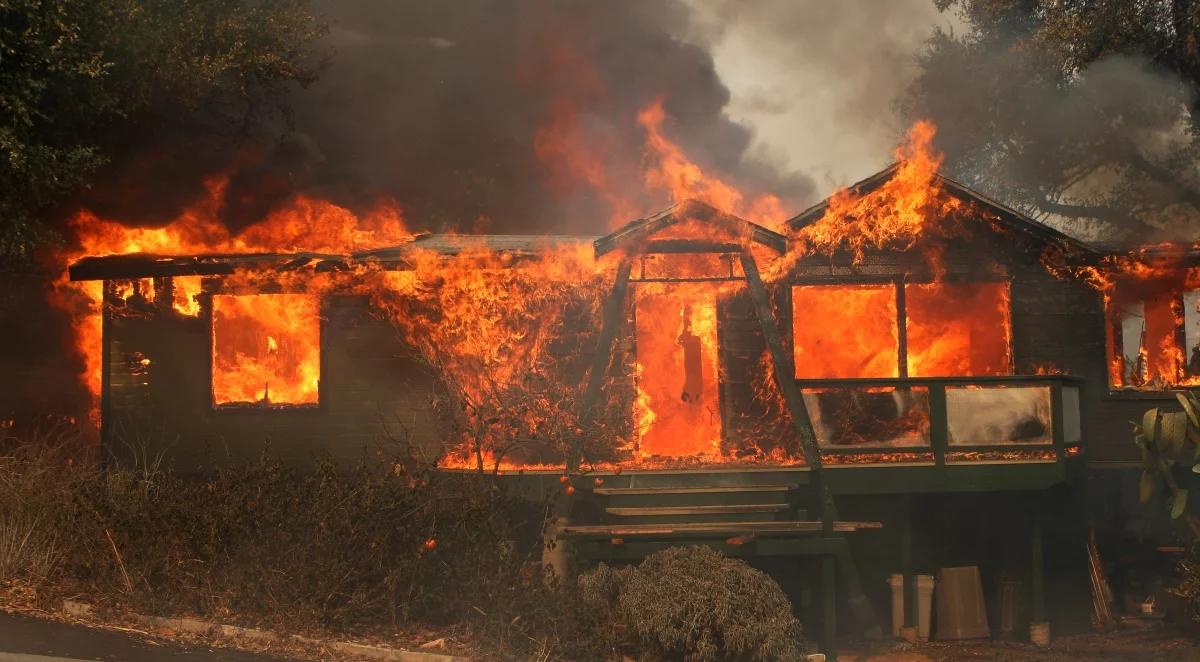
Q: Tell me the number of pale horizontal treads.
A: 3